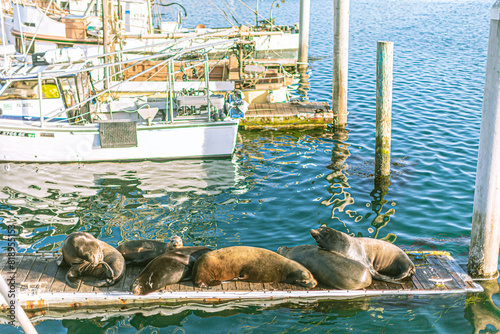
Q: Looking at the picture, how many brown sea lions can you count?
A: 1